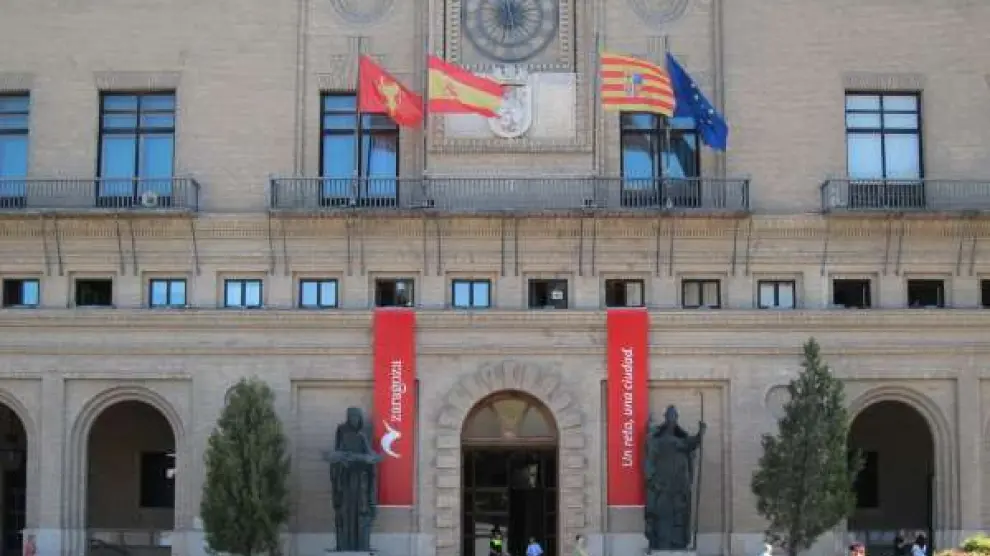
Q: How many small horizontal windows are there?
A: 14